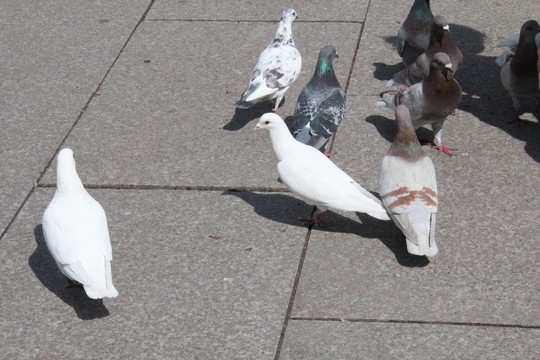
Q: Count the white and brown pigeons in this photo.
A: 1